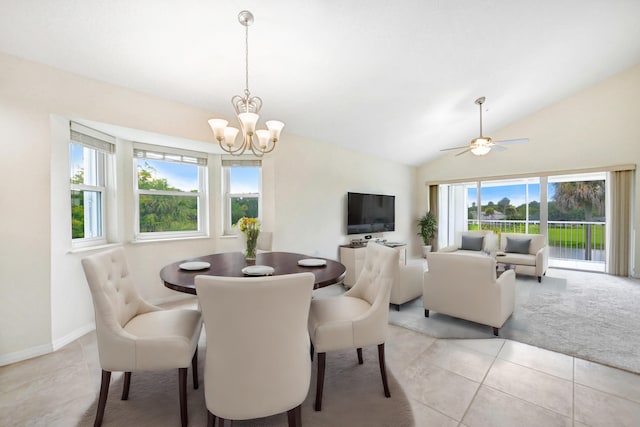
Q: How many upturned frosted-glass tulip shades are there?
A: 5